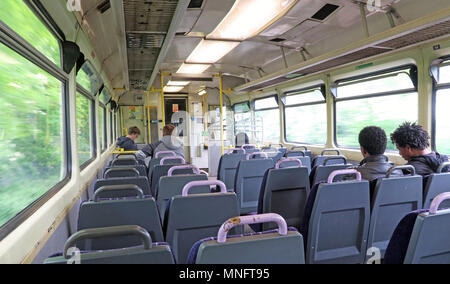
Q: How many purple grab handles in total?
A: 11